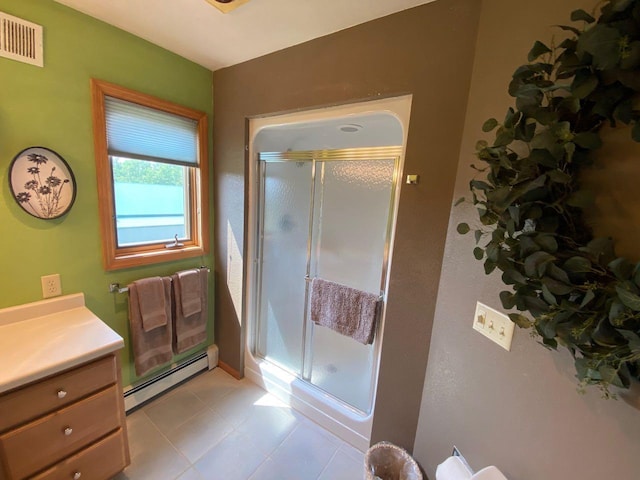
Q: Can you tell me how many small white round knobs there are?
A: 3